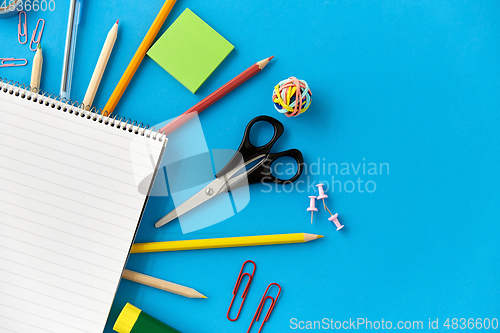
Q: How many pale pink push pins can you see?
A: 3